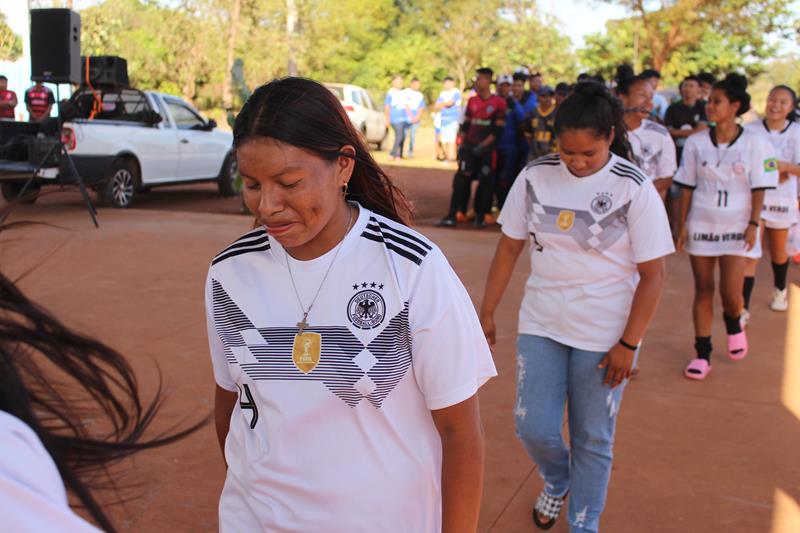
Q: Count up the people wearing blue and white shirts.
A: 3